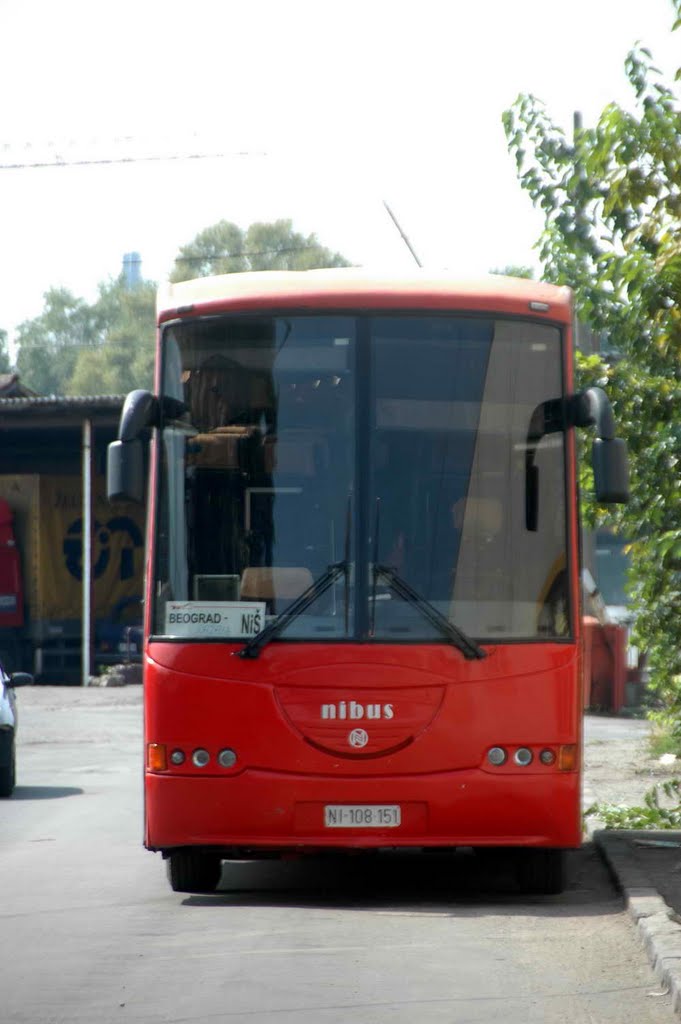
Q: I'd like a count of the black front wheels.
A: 2